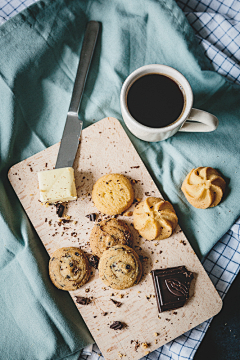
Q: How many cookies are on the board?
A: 5